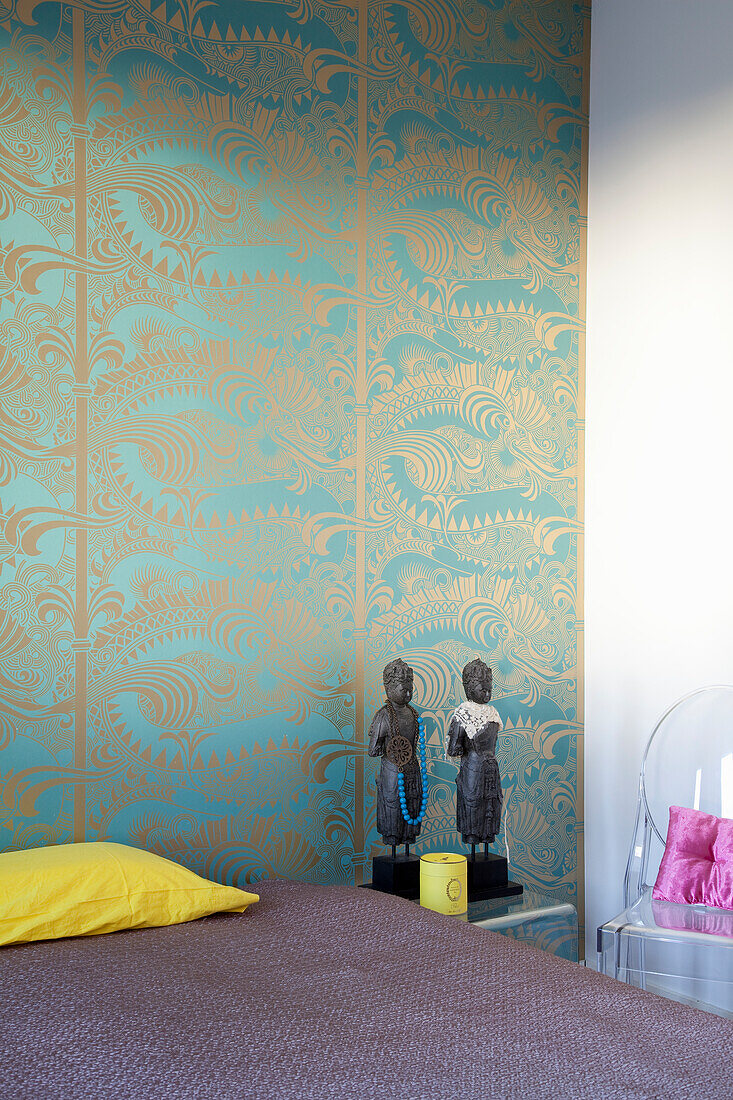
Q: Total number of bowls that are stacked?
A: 0